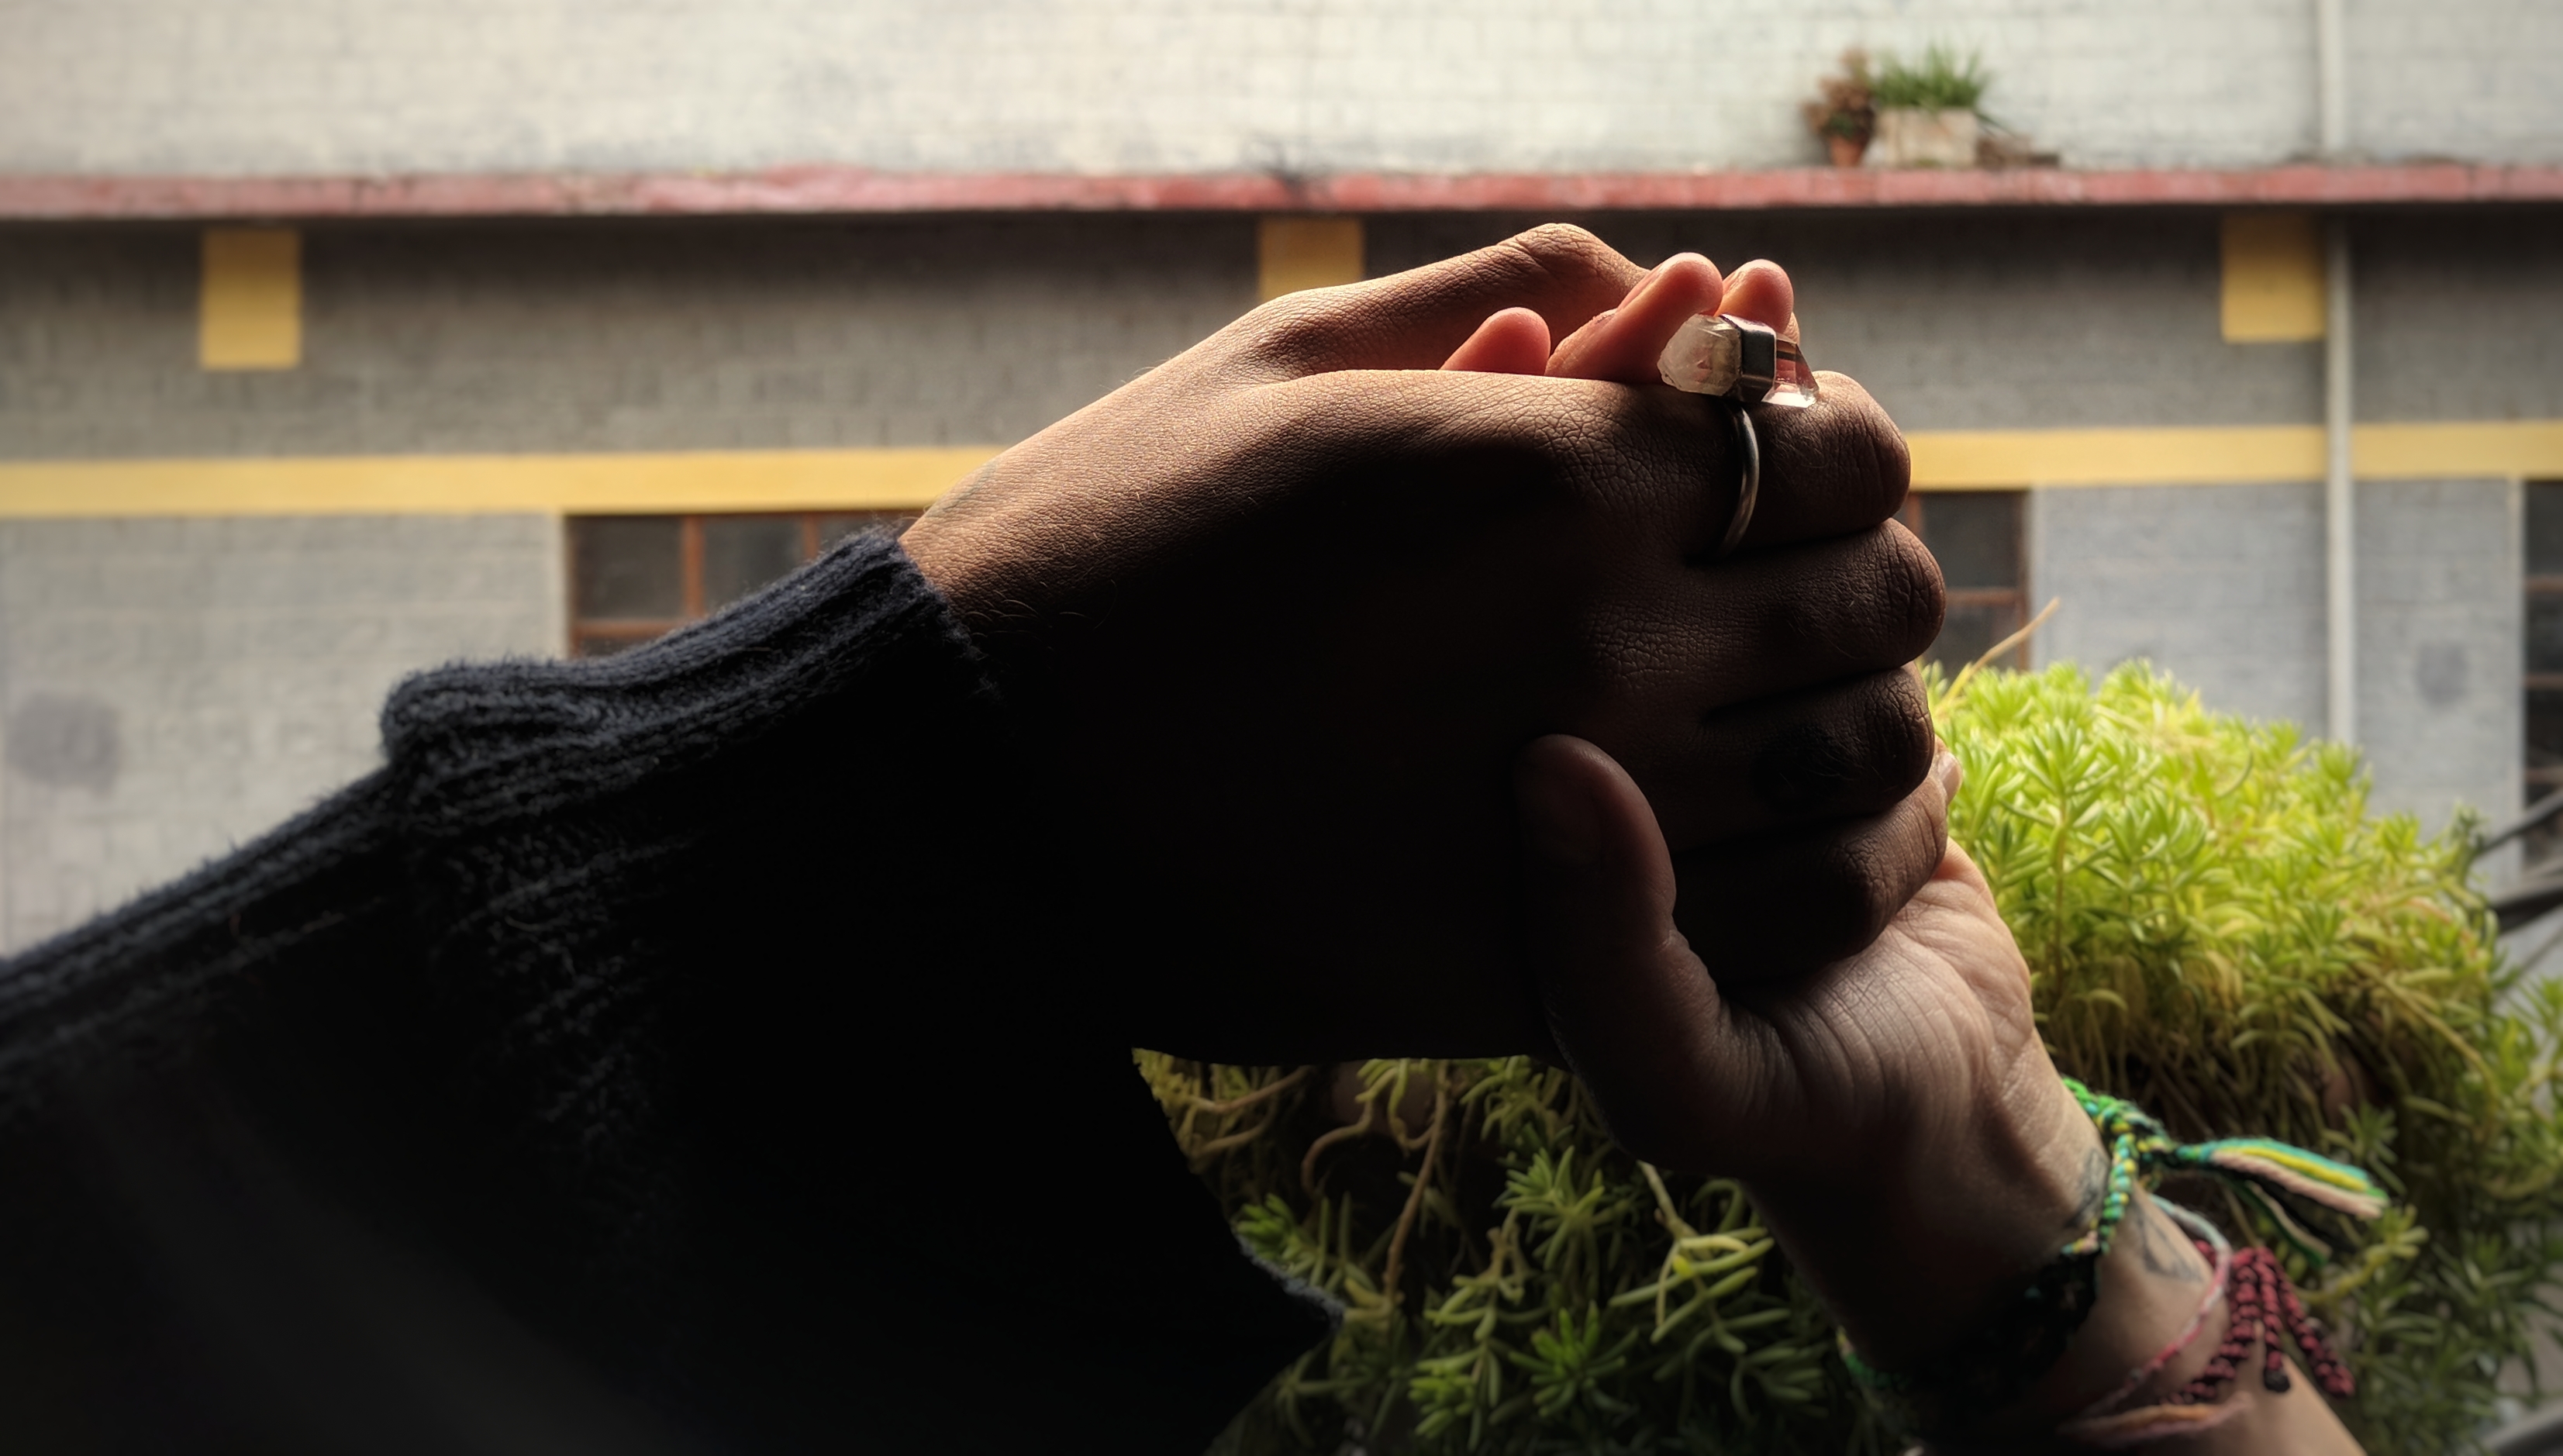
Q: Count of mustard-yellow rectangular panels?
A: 3